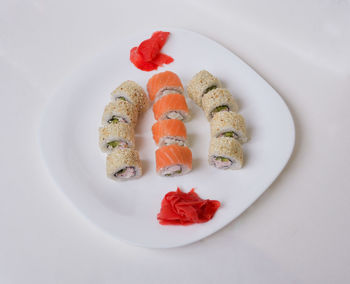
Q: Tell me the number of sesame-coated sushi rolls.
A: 8